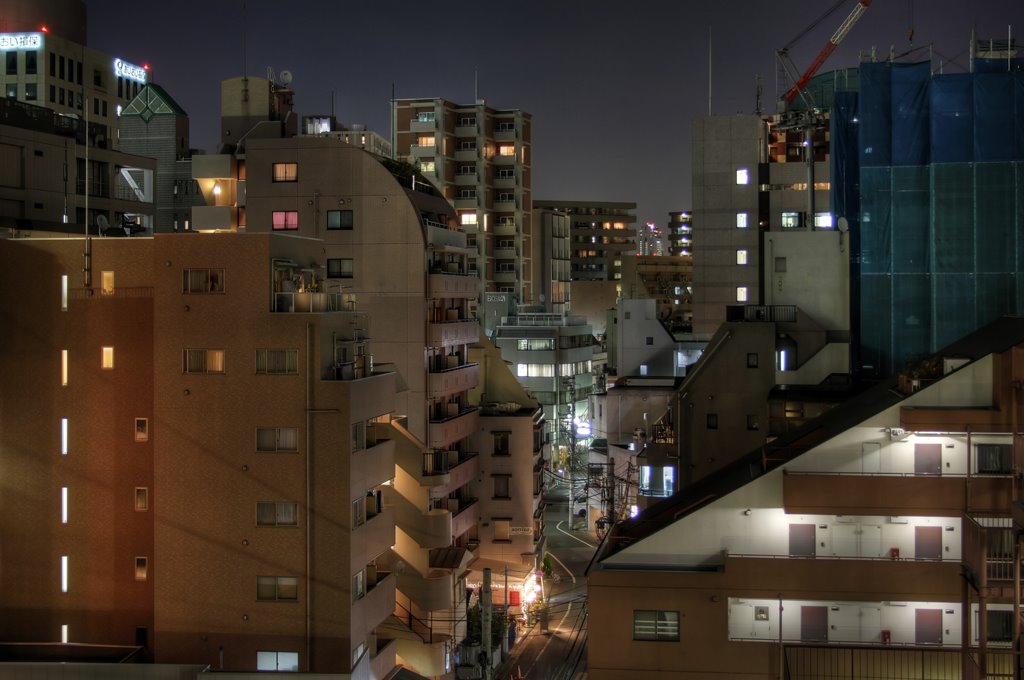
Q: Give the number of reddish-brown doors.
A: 5